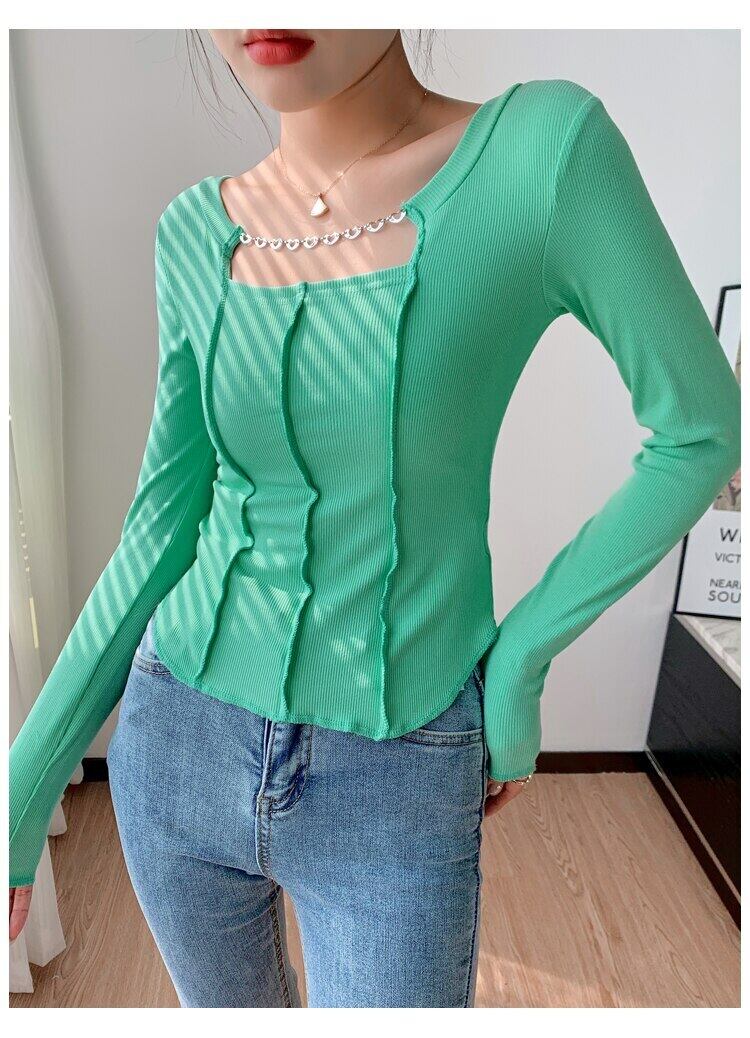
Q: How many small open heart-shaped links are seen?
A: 9